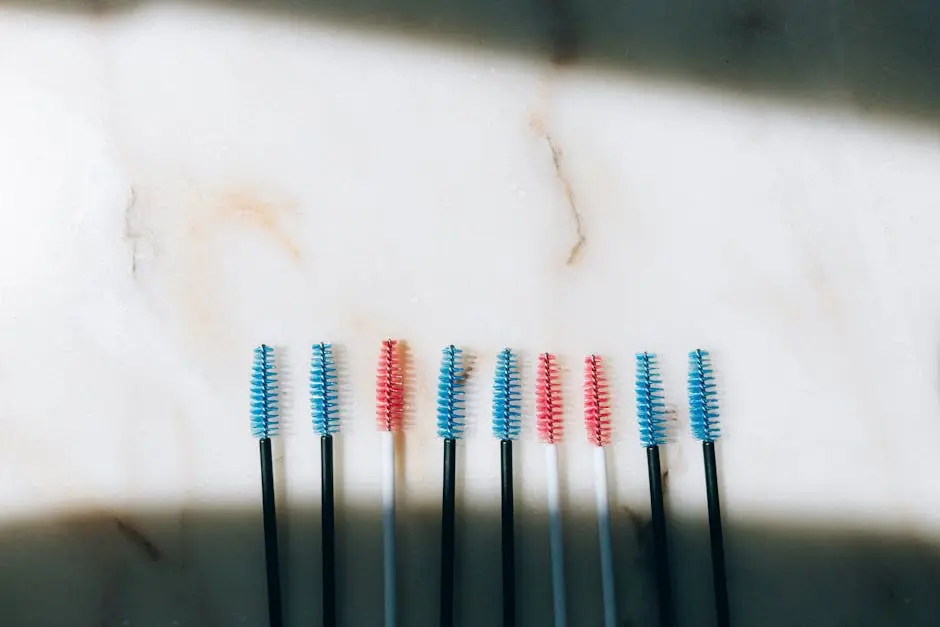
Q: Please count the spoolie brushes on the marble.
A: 9